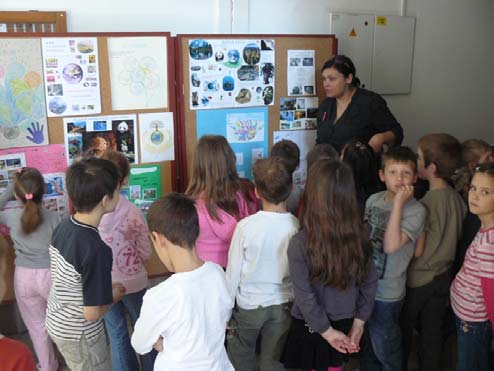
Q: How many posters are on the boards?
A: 12